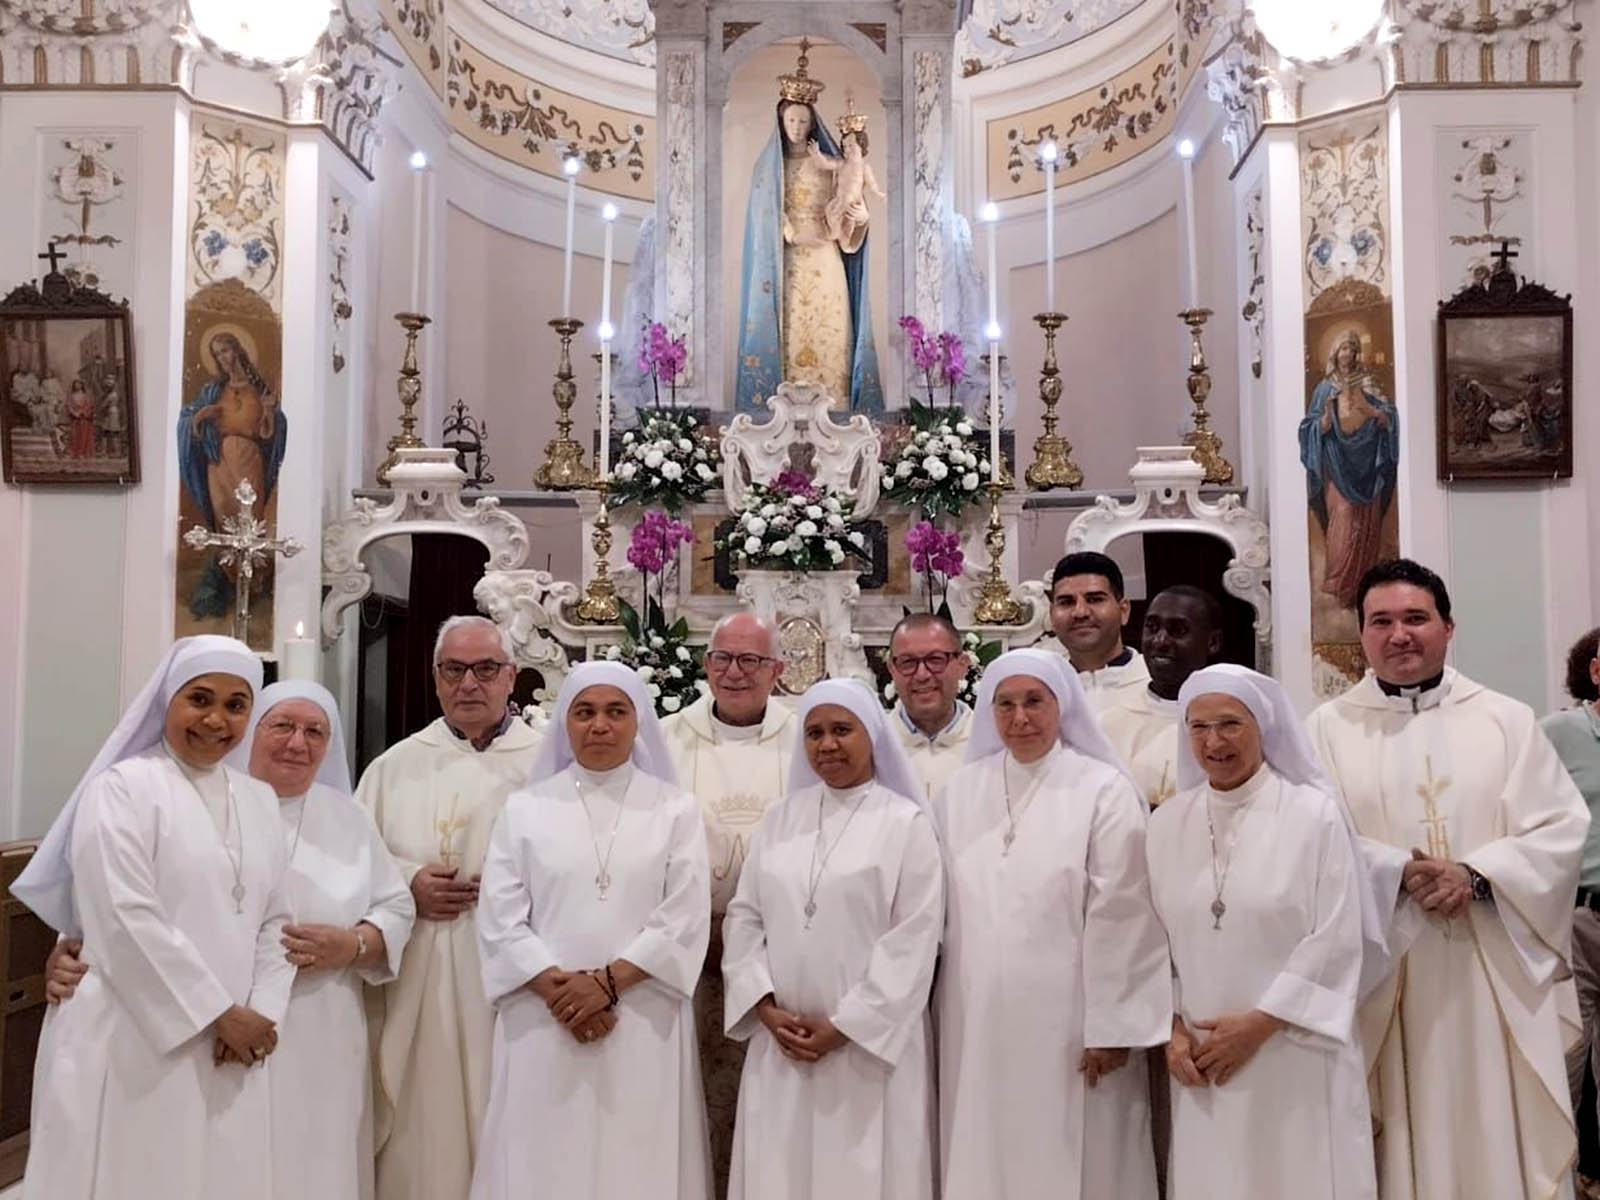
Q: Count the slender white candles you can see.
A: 8